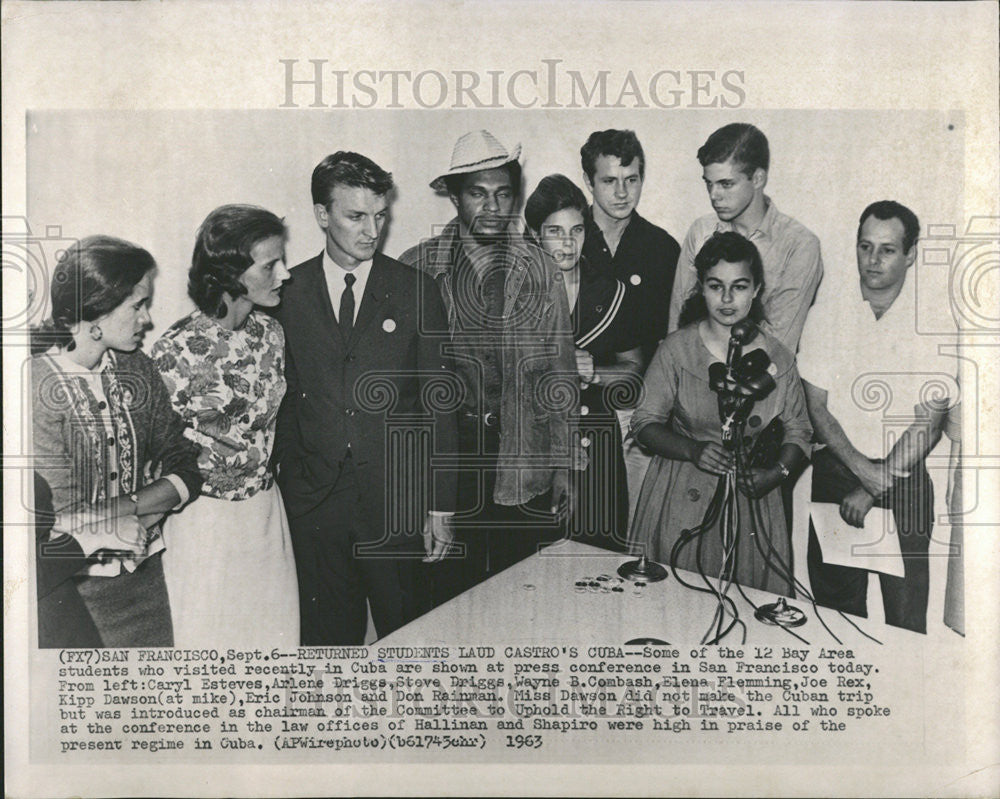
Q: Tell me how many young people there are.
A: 9